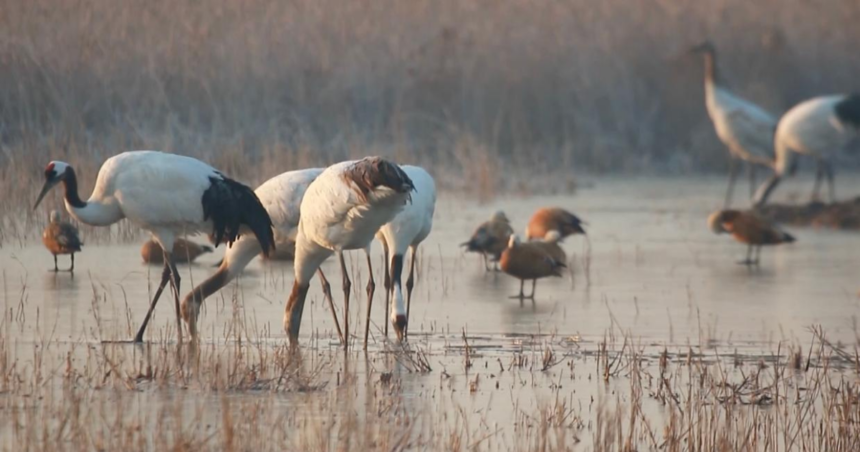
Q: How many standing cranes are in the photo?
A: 6